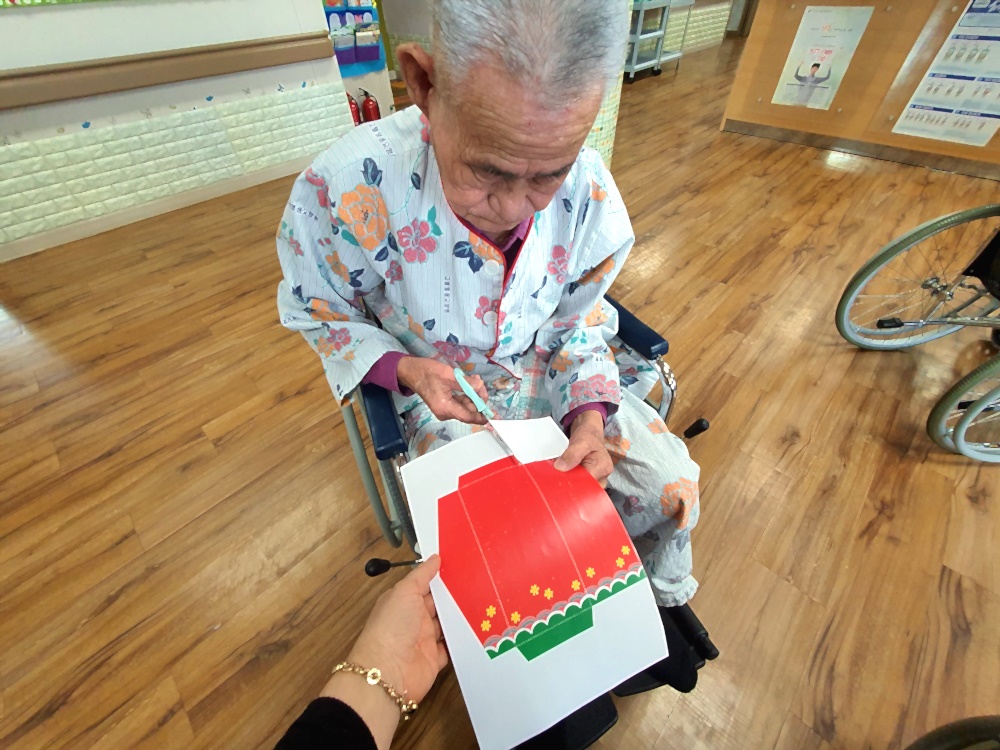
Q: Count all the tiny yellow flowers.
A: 9